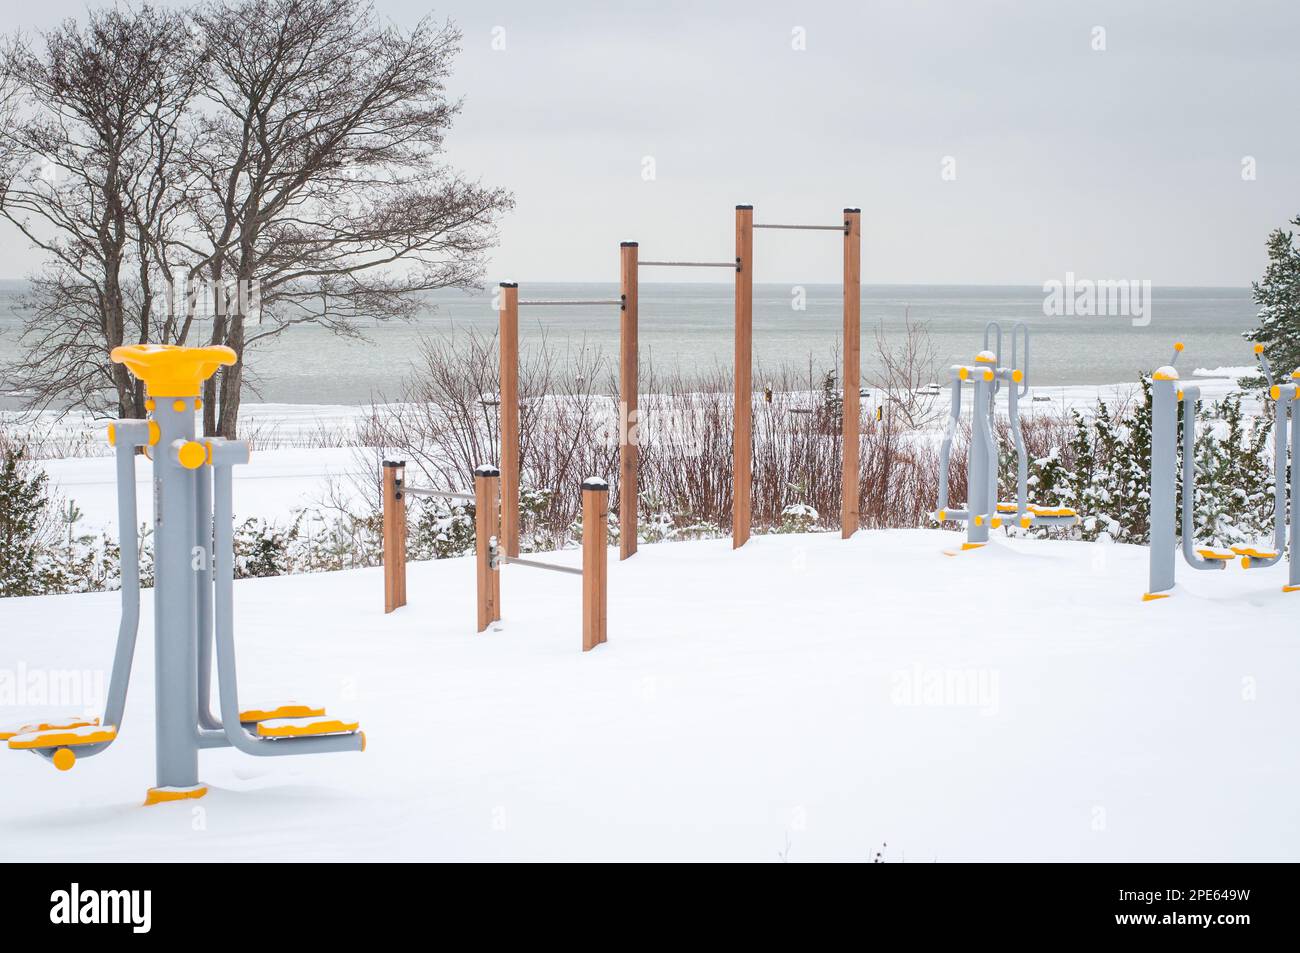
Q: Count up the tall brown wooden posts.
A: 4